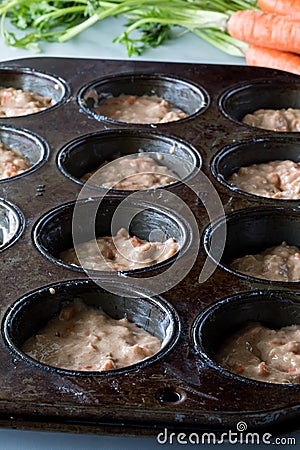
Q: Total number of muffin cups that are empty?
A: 0